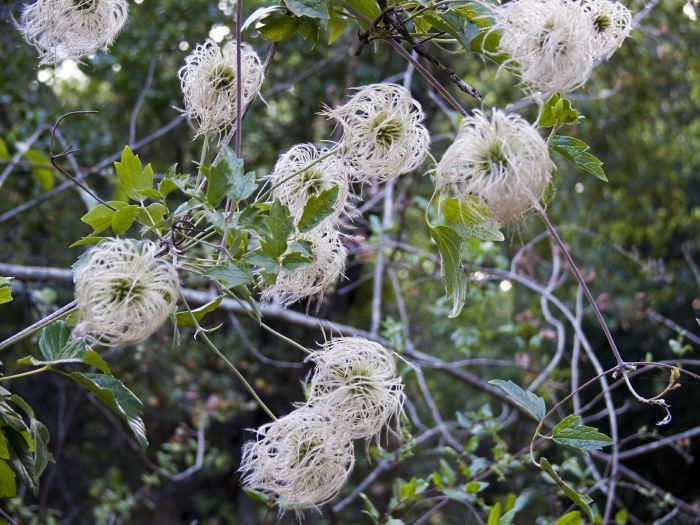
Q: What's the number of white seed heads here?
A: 11